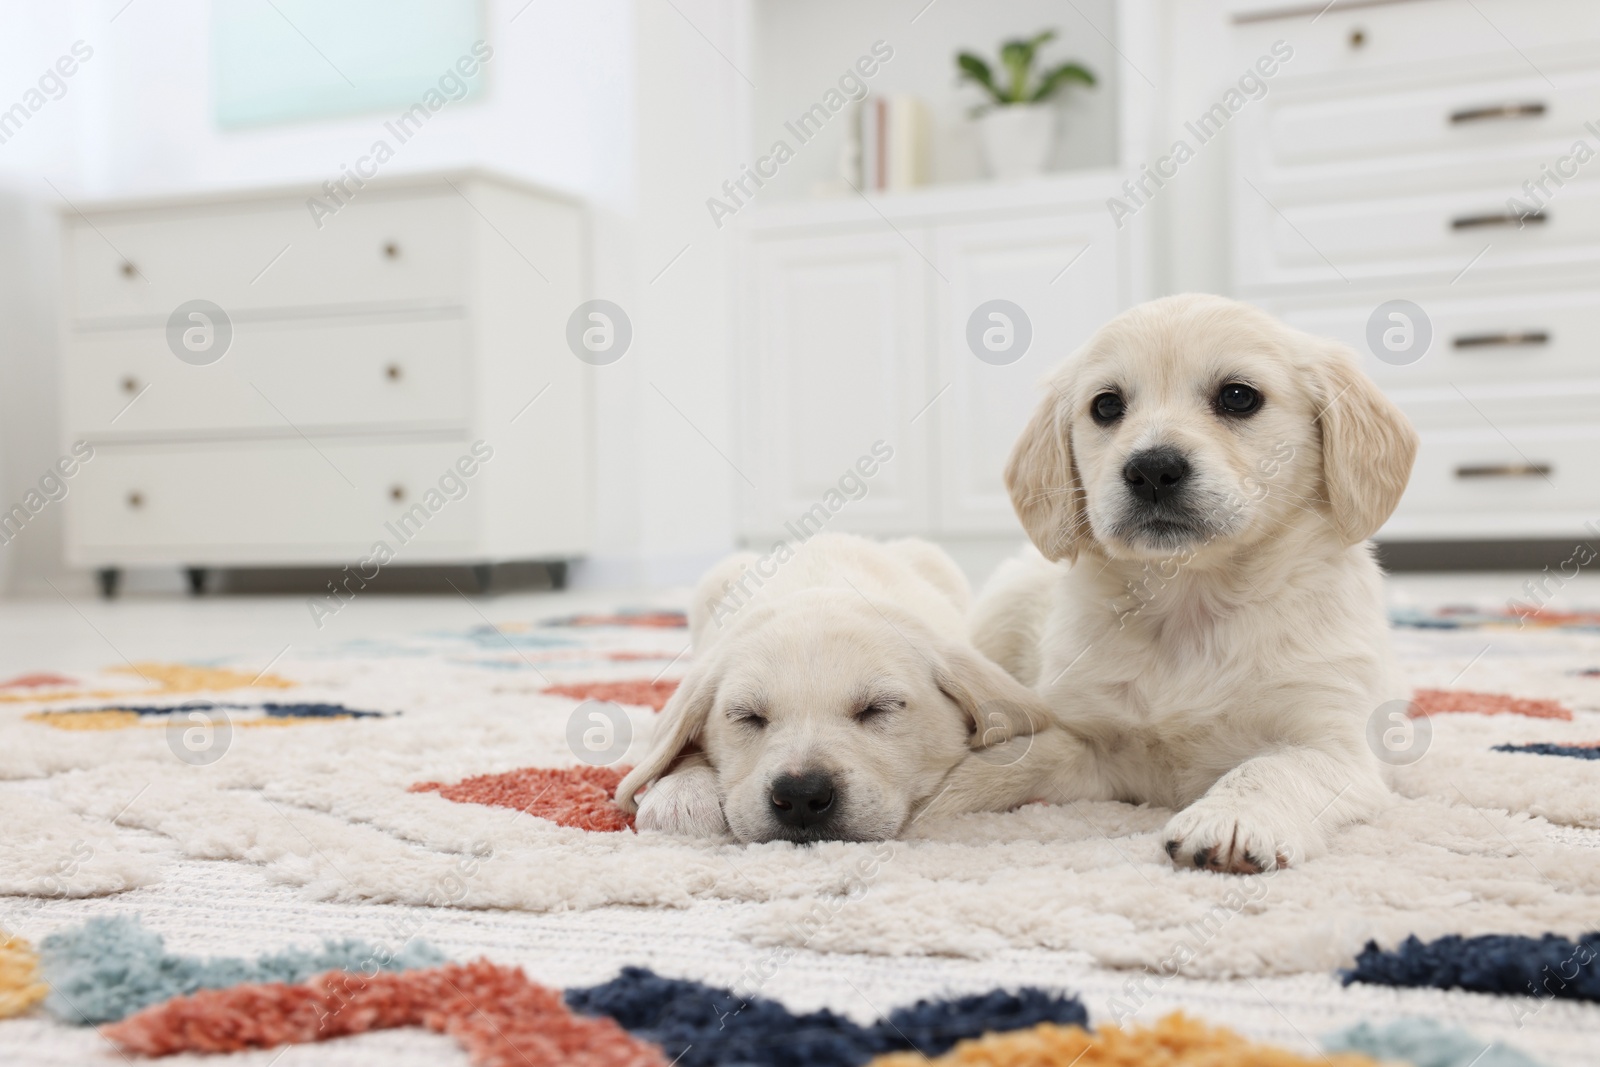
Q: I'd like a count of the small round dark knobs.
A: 7